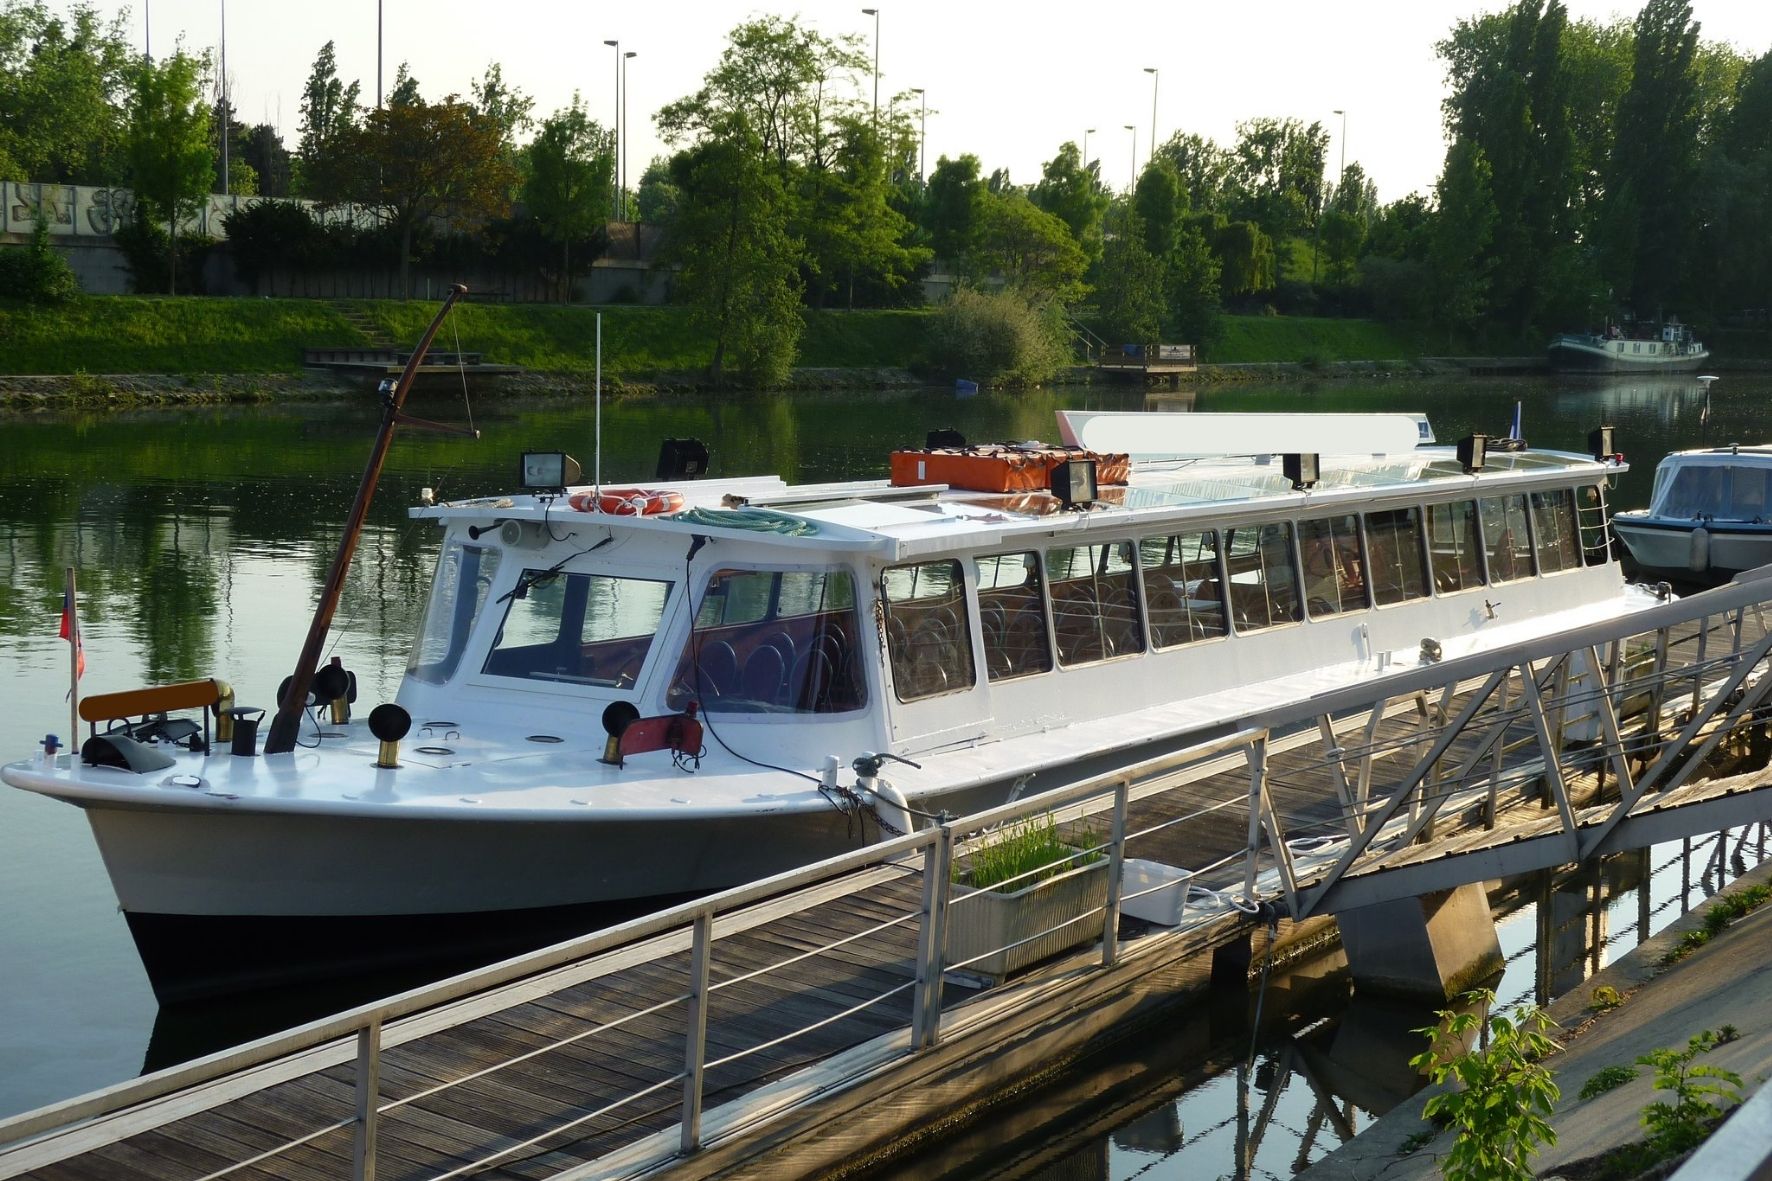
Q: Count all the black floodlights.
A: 7